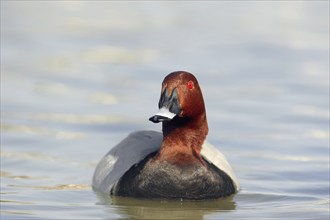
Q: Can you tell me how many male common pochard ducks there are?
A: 1